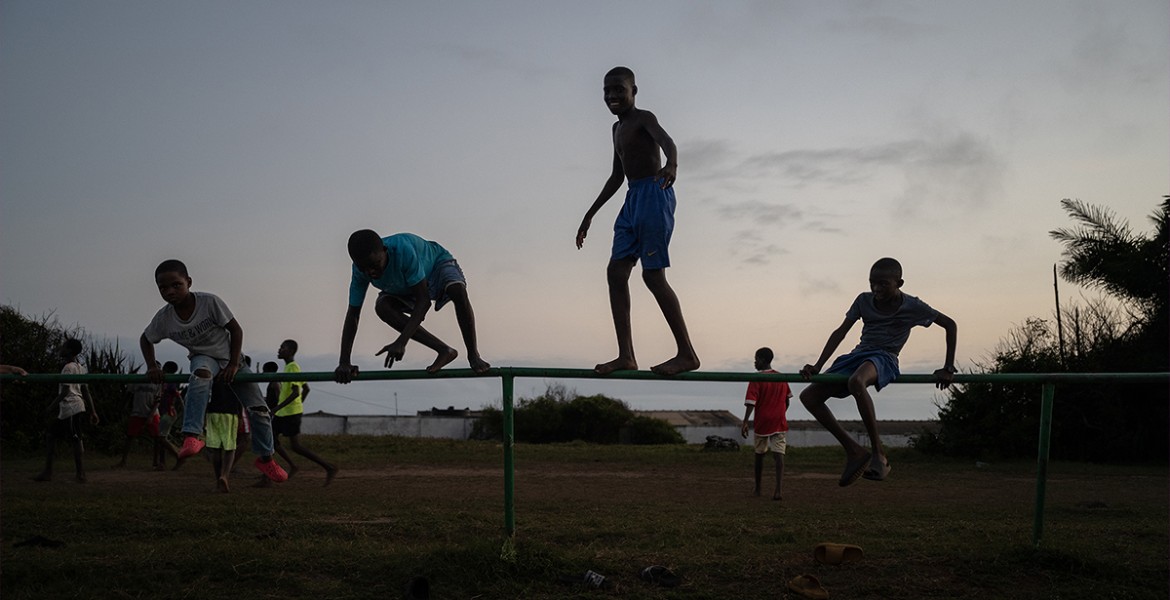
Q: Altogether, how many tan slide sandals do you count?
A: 2